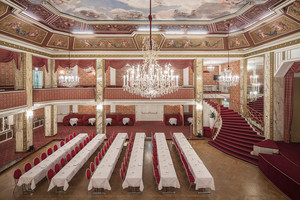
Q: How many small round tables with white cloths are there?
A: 6